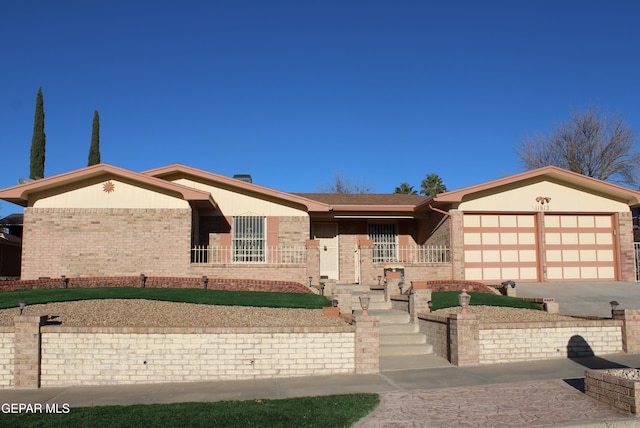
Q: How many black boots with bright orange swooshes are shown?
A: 0